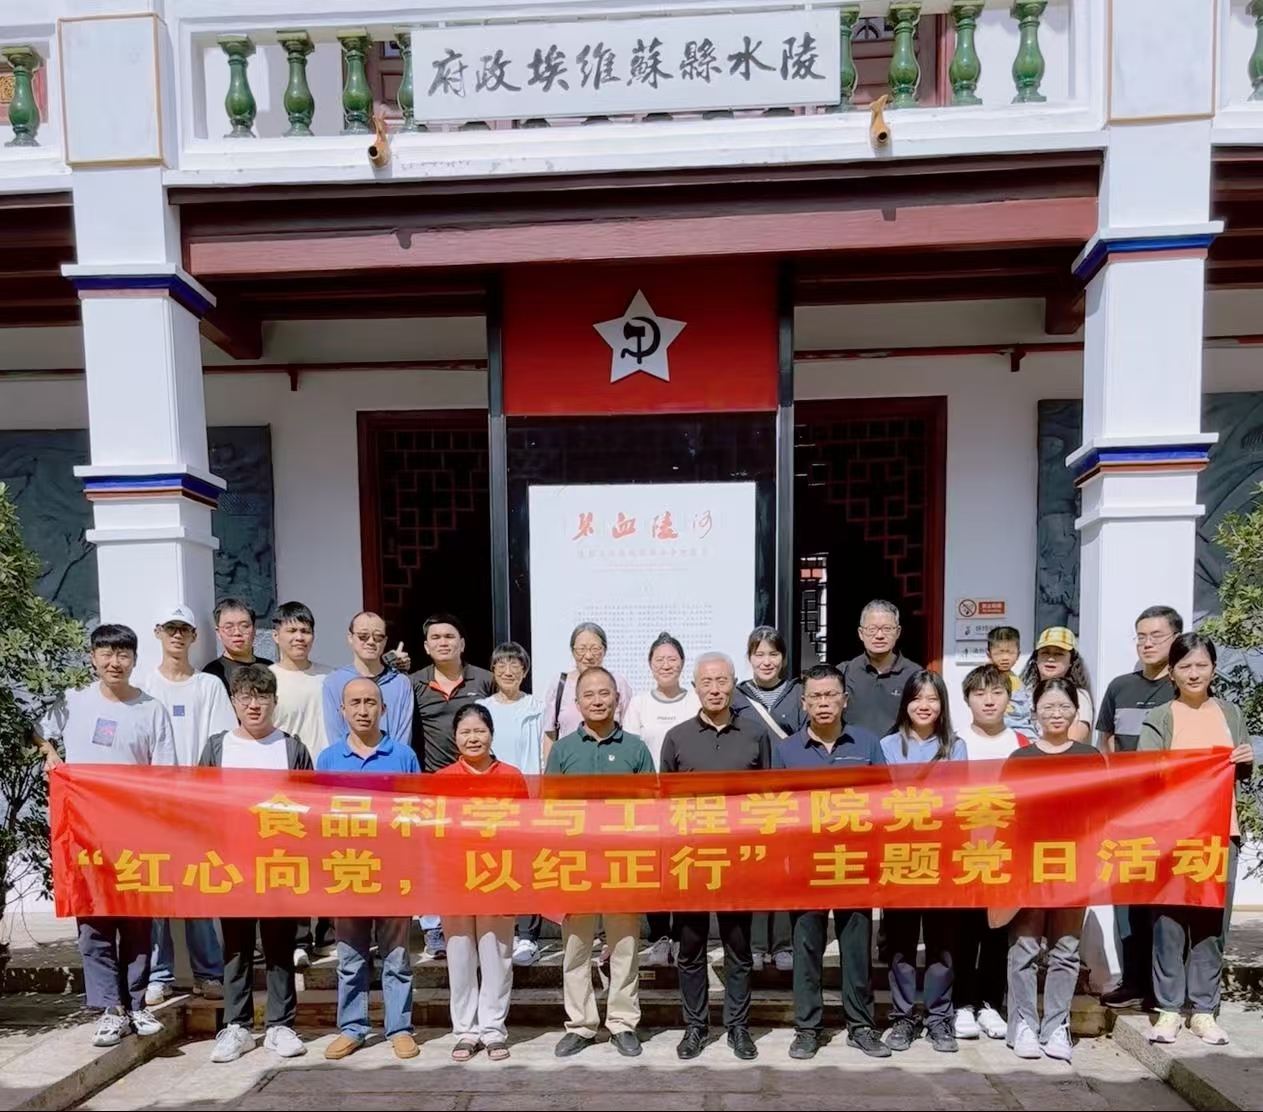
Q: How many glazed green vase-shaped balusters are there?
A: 10